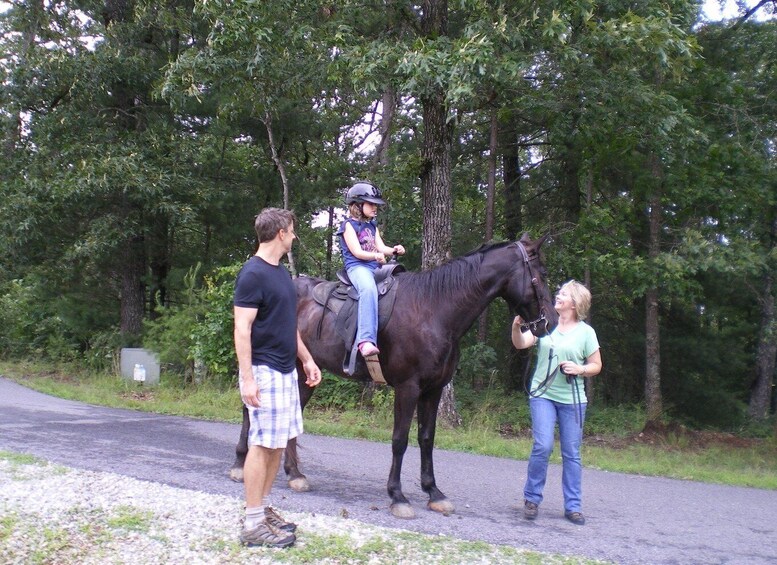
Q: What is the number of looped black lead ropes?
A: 1